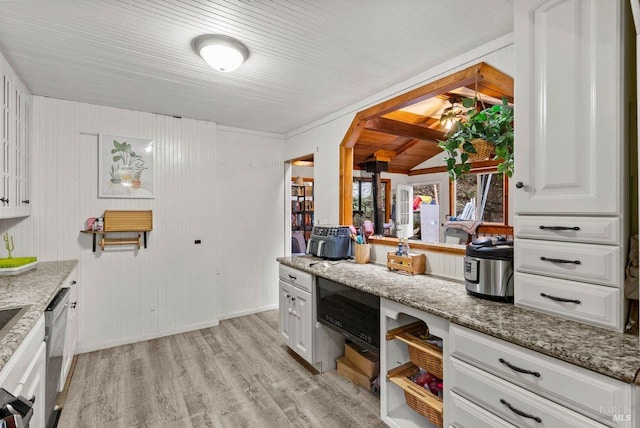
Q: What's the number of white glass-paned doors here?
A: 1